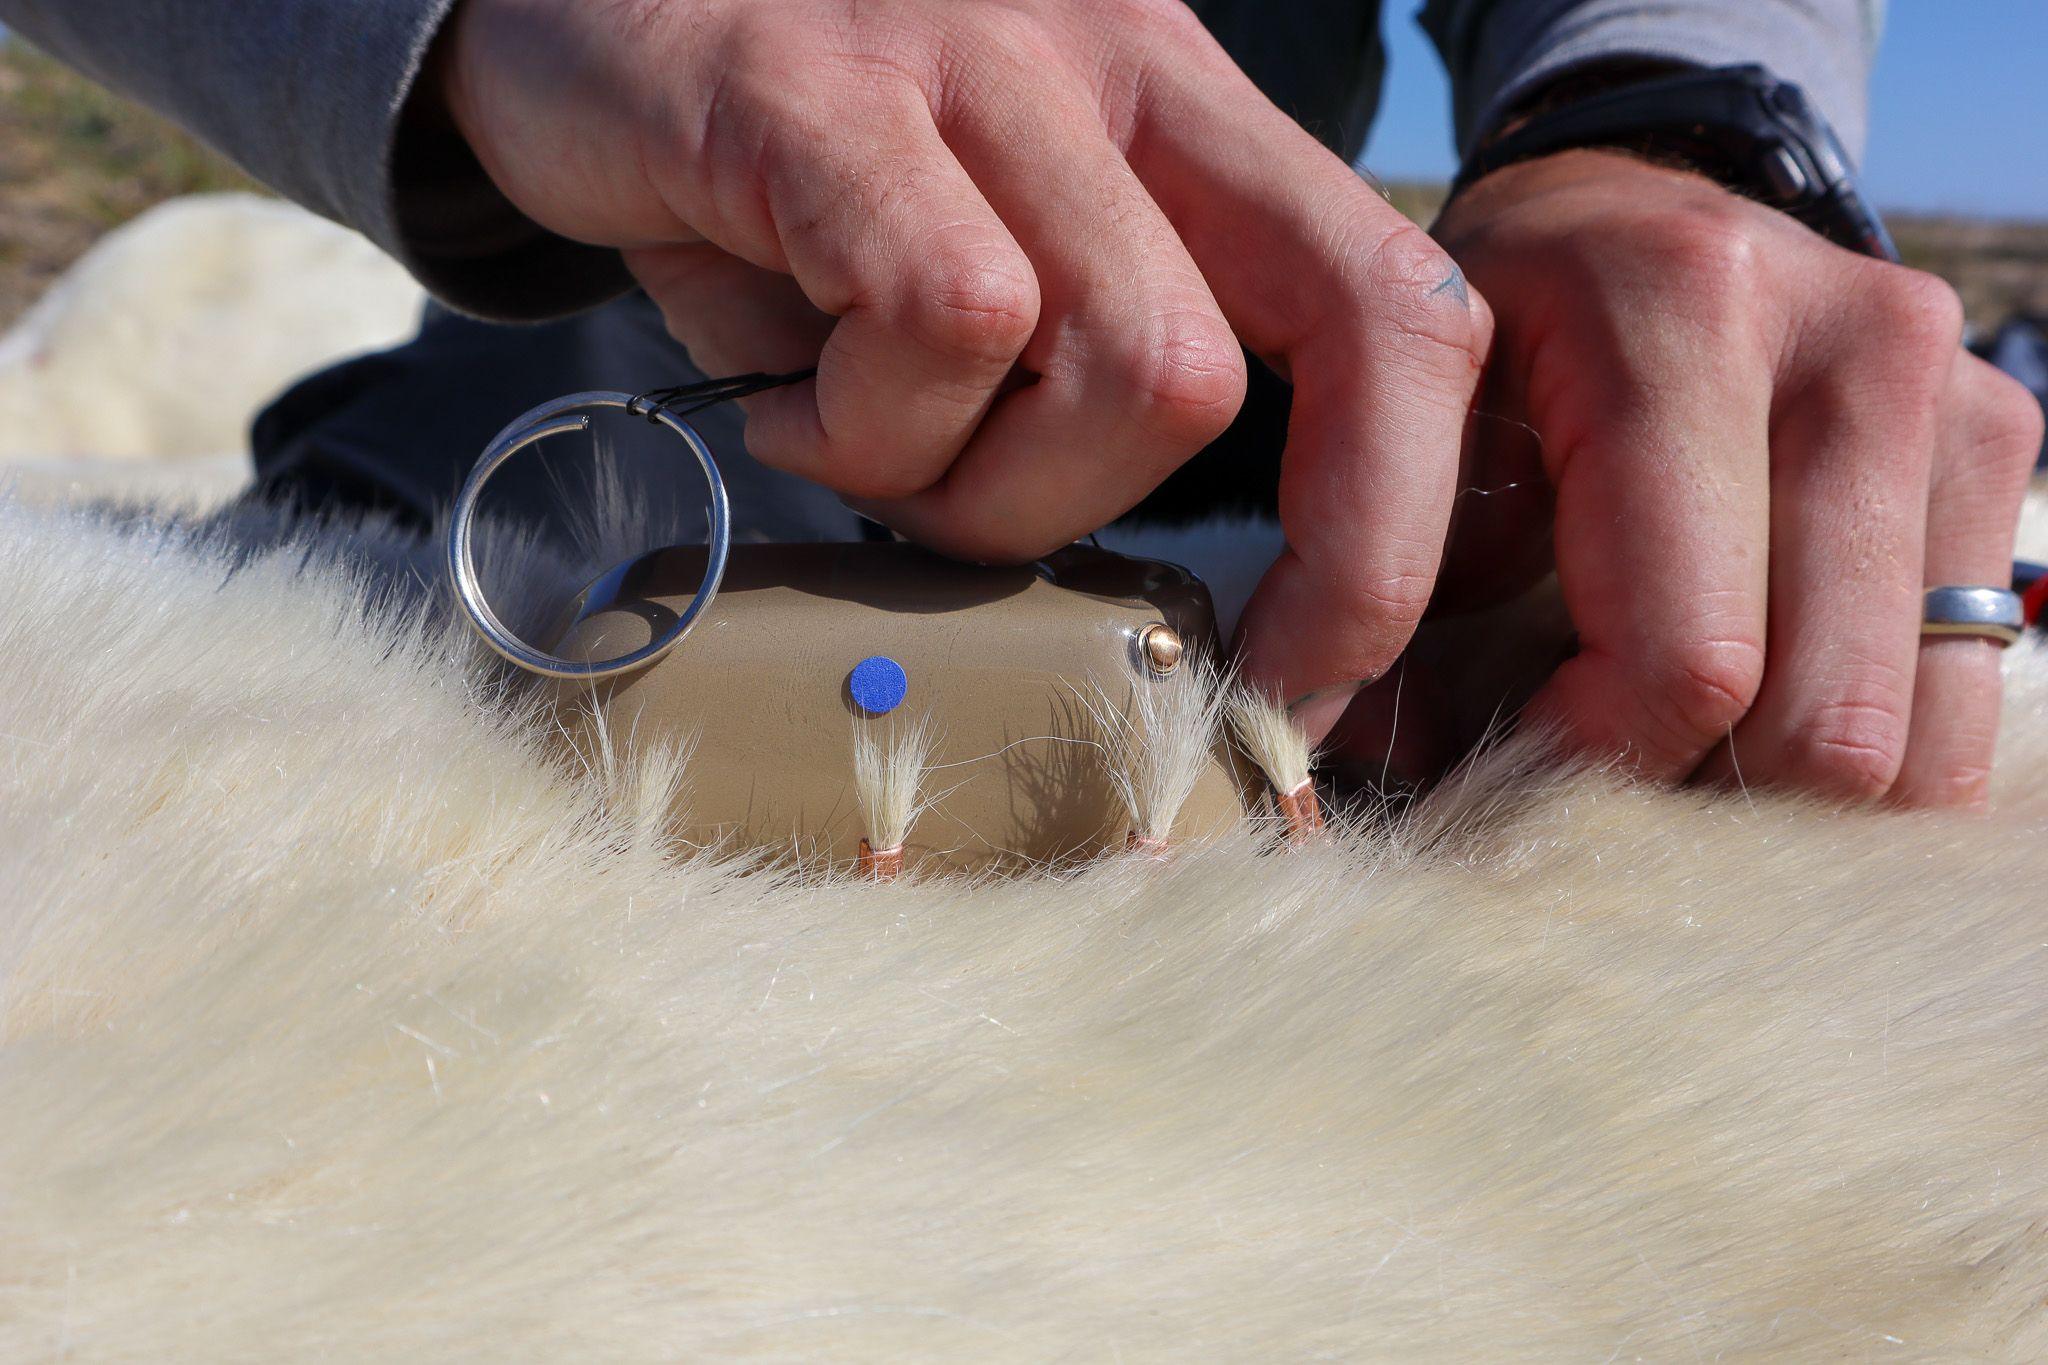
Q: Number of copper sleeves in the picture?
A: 3